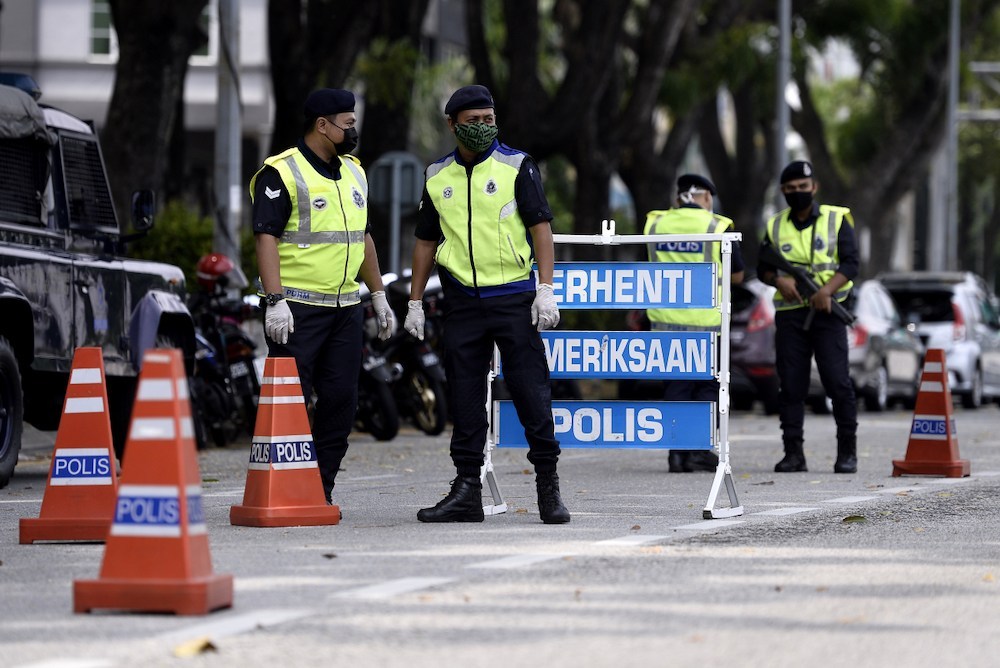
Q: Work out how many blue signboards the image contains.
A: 3